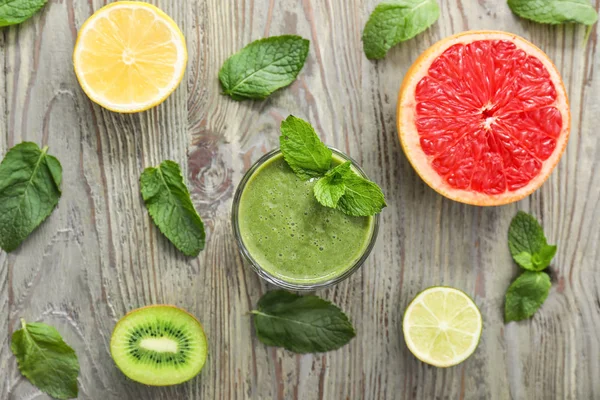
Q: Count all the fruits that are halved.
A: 4